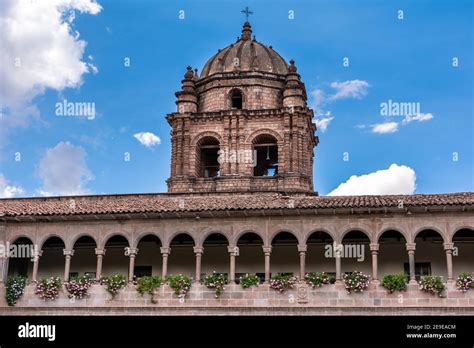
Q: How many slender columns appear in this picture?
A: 13